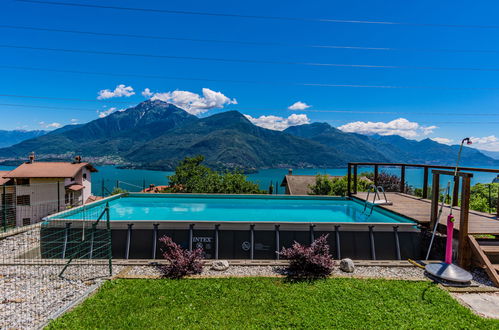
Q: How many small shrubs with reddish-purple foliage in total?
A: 2